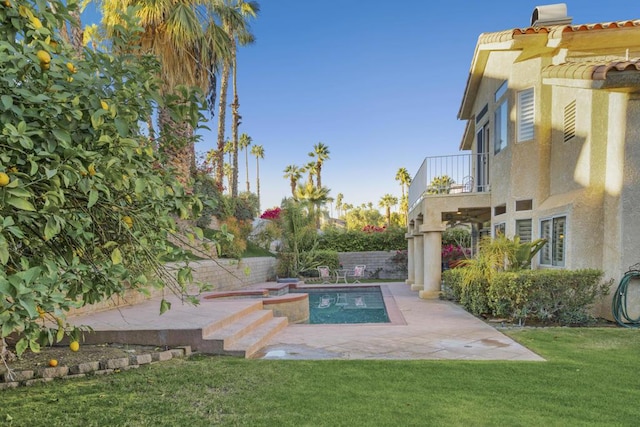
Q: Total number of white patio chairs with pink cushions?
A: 2